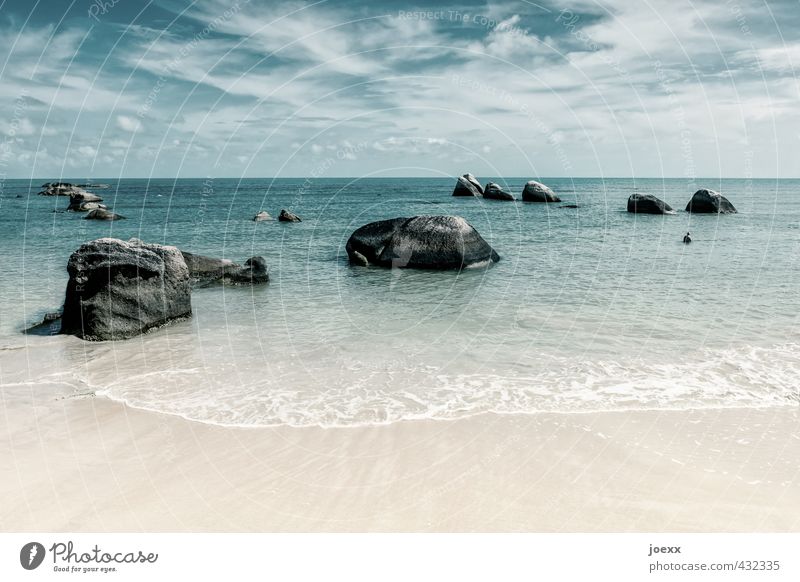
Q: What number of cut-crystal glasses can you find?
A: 0